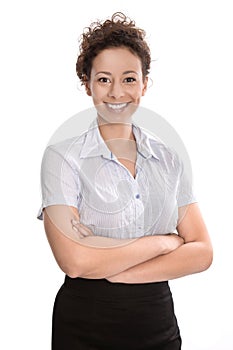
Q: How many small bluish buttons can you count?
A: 1